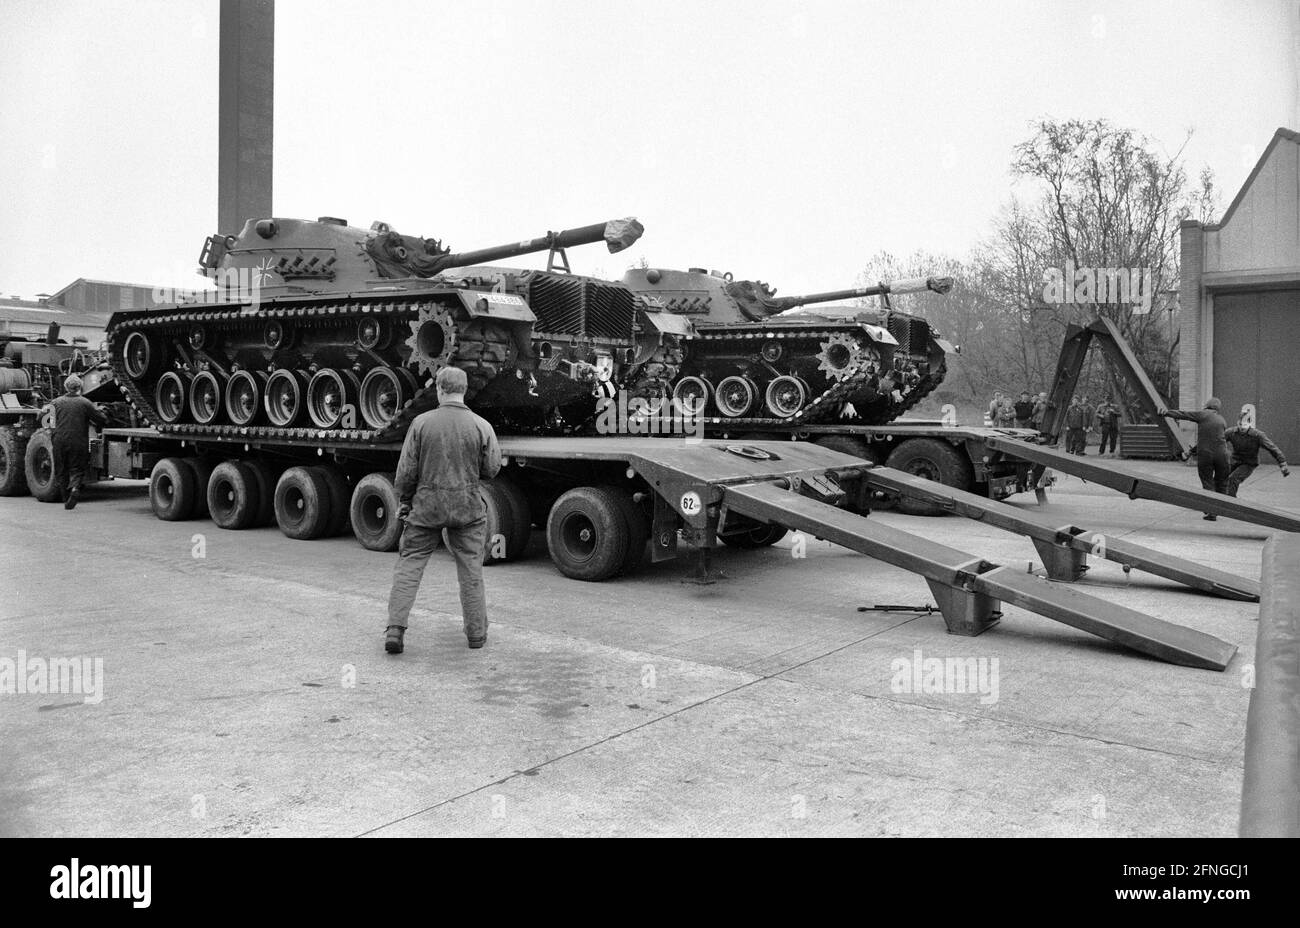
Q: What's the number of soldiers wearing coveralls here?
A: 4